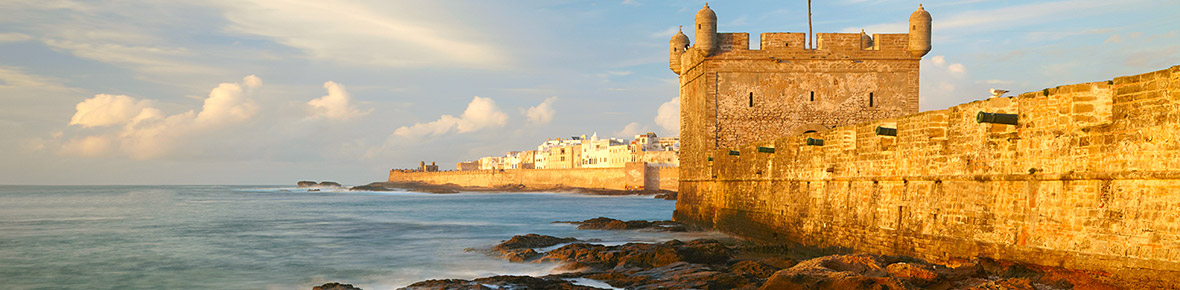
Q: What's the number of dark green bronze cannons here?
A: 6